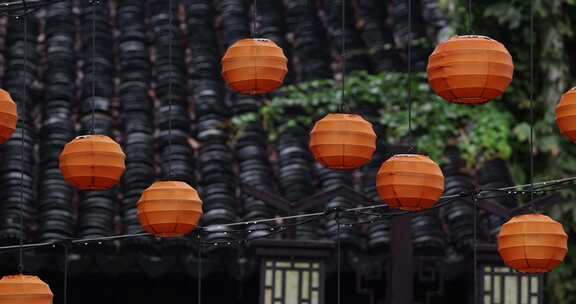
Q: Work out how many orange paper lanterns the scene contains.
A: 10